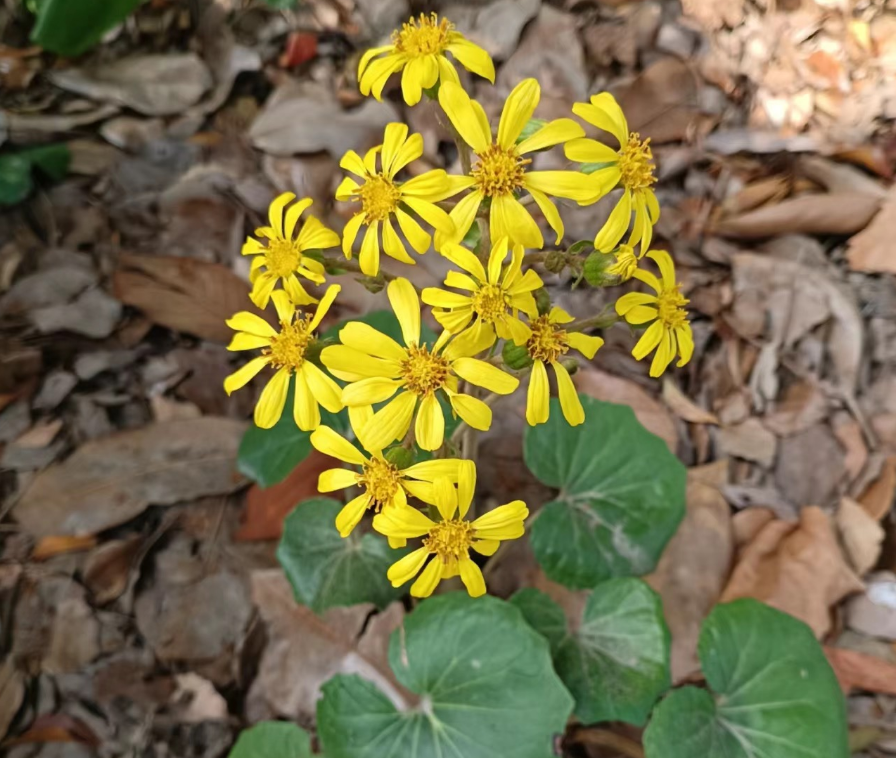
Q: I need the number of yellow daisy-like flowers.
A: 12